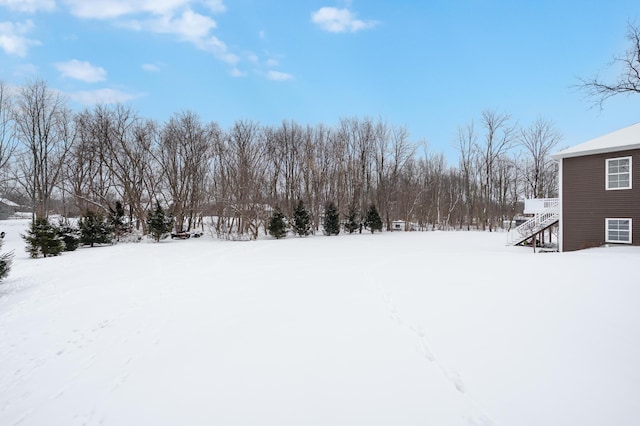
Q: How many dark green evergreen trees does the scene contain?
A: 11